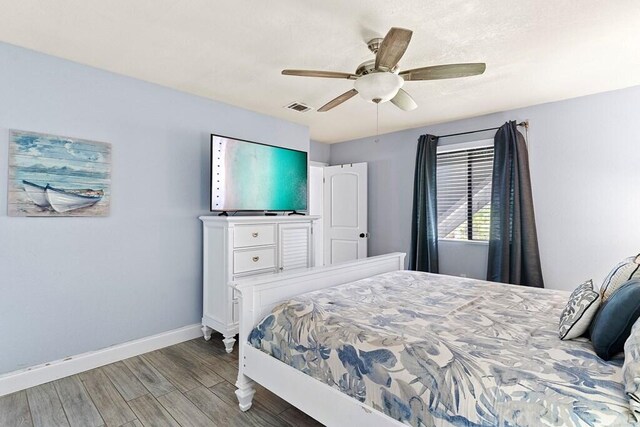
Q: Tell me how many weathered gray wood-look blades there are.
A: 5